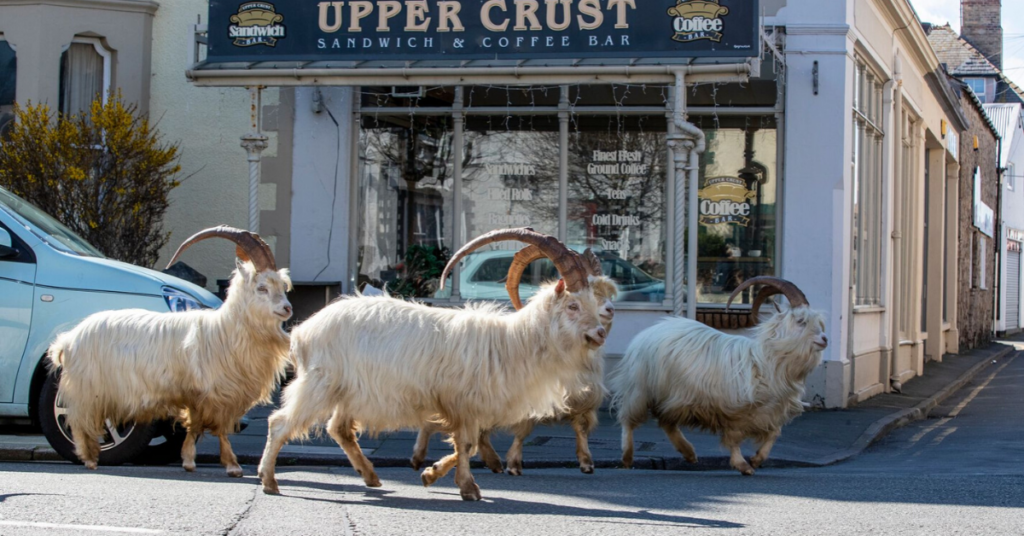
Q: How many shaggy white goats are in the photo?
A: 4